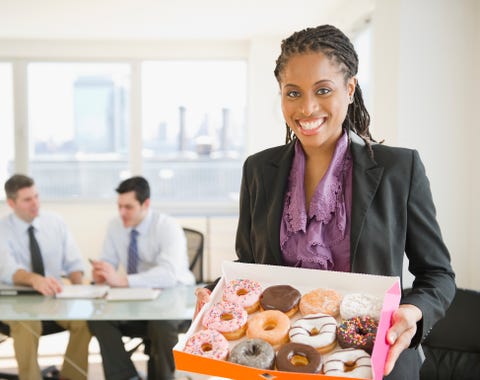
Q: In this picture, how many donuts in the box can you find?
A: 12